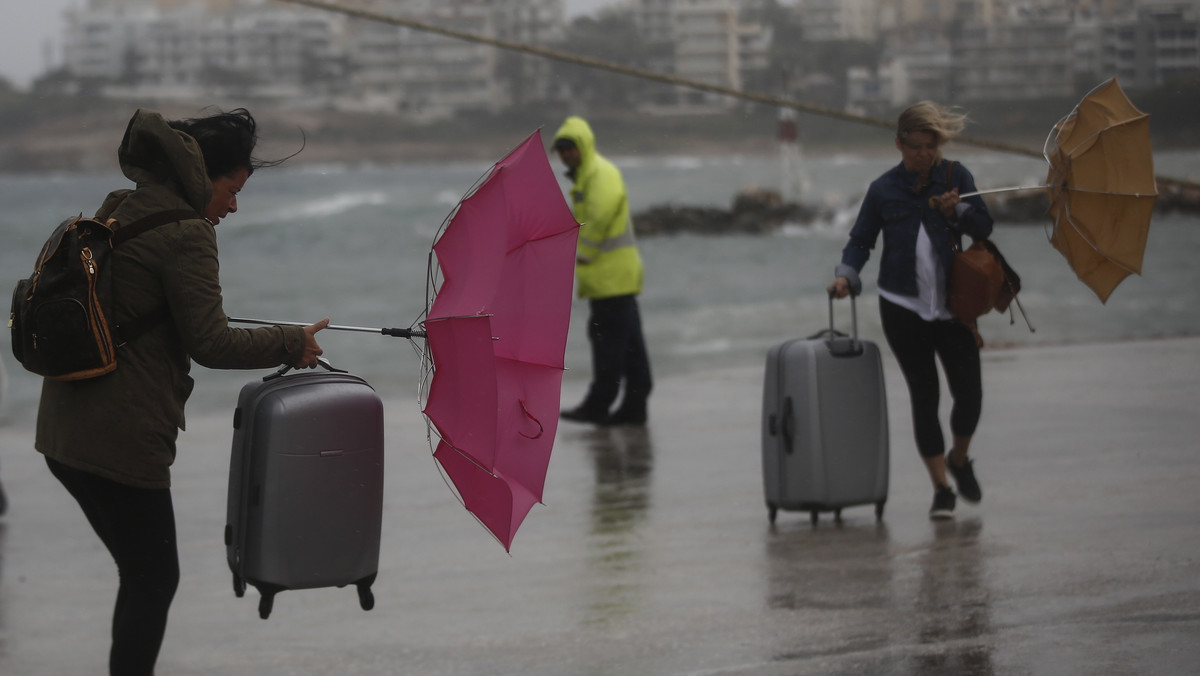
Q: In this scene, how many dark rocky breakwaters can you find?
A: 1